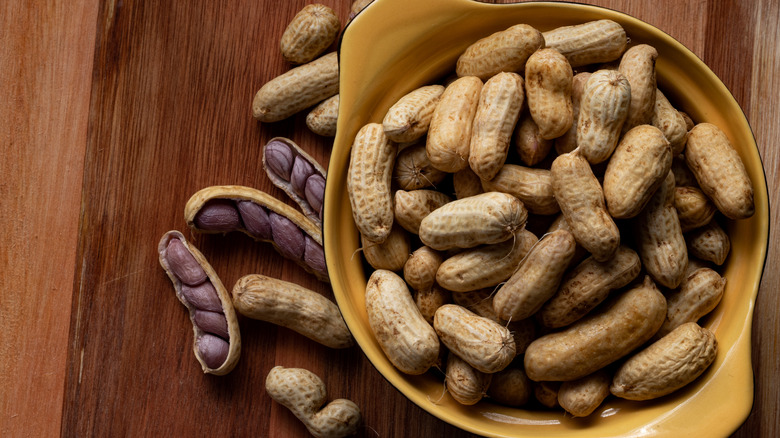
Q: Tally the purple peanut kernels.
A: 11